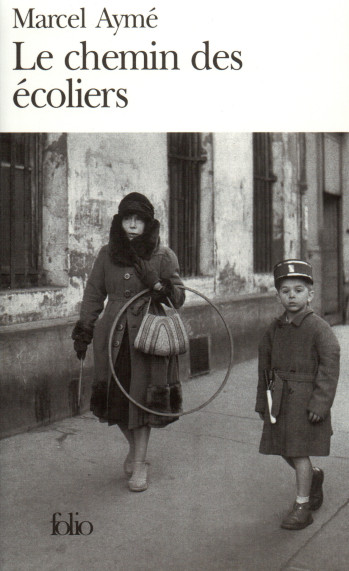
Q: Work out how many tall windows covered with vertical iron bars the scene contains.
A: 3